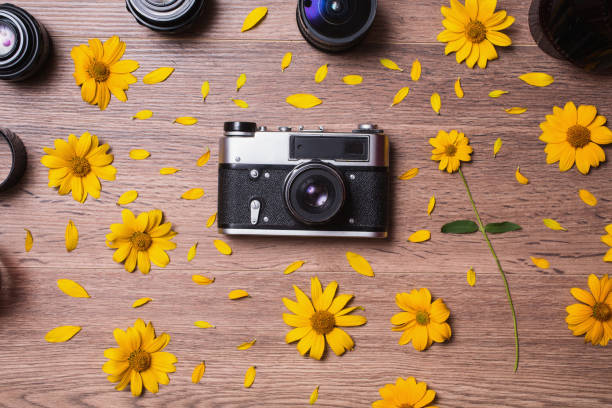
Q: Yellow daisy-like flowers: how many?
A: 12